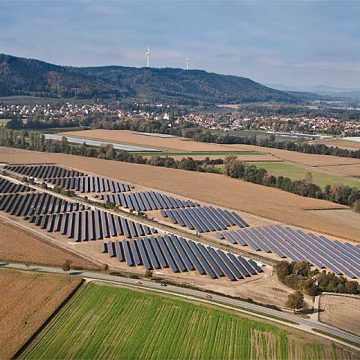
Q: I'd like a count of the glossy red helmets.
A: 0